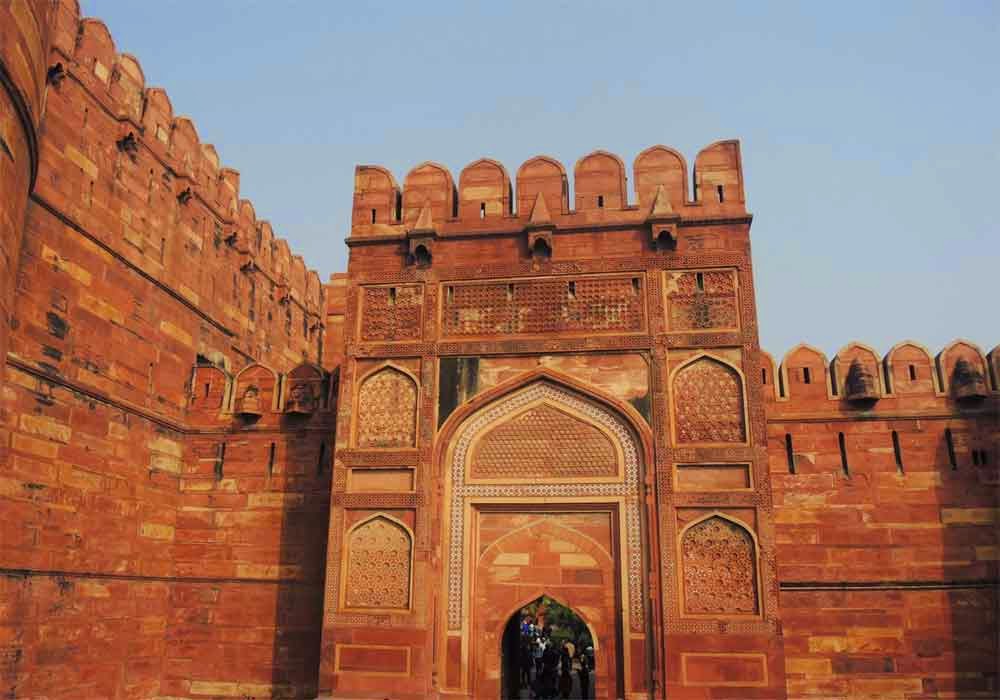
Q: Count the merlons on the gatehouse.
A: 7